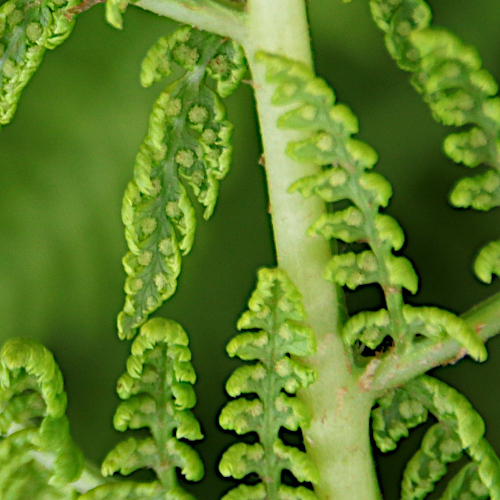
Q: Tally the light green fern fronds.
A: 8